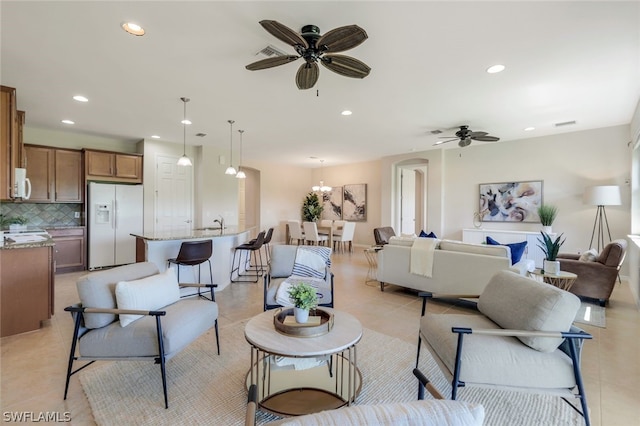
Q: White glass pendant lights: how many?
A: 3